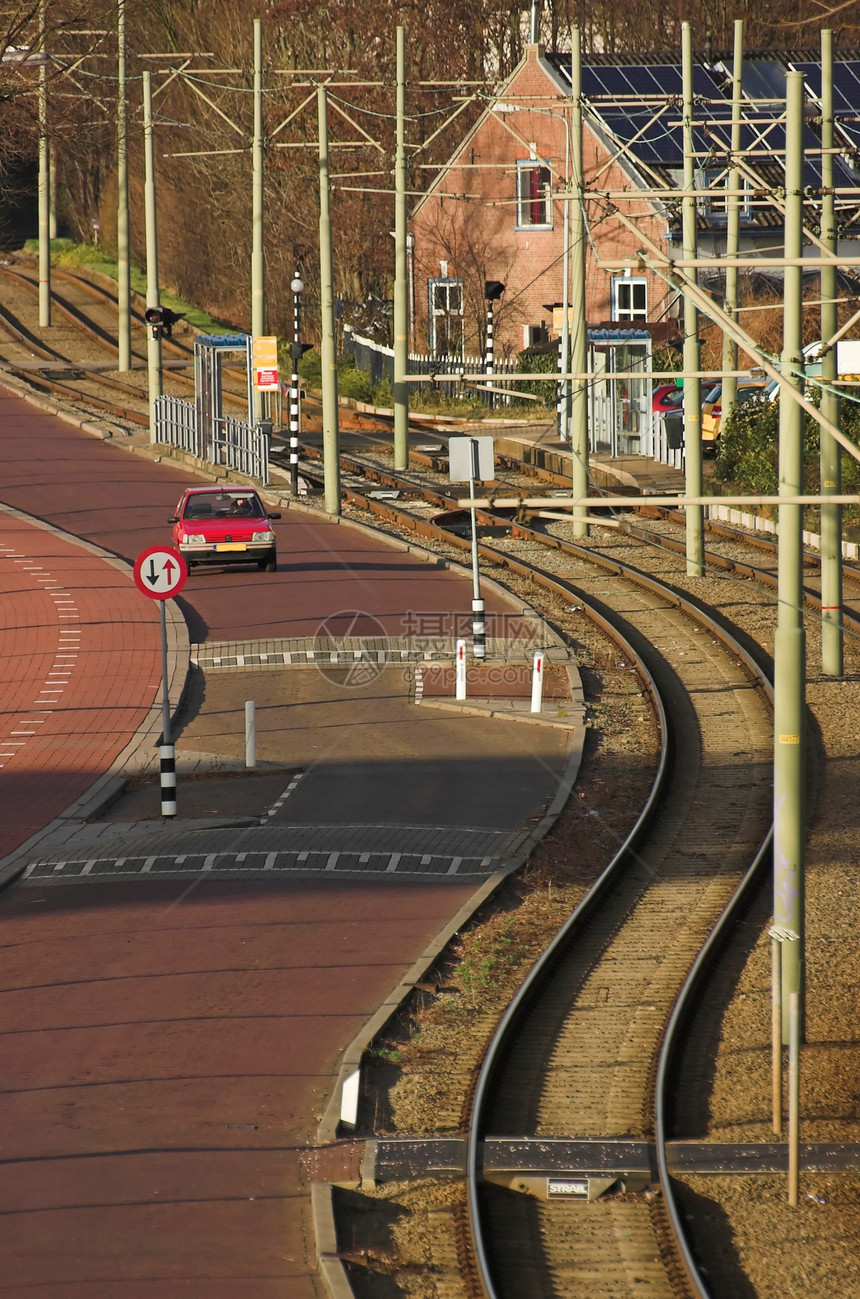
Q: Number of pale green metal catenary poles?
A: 12